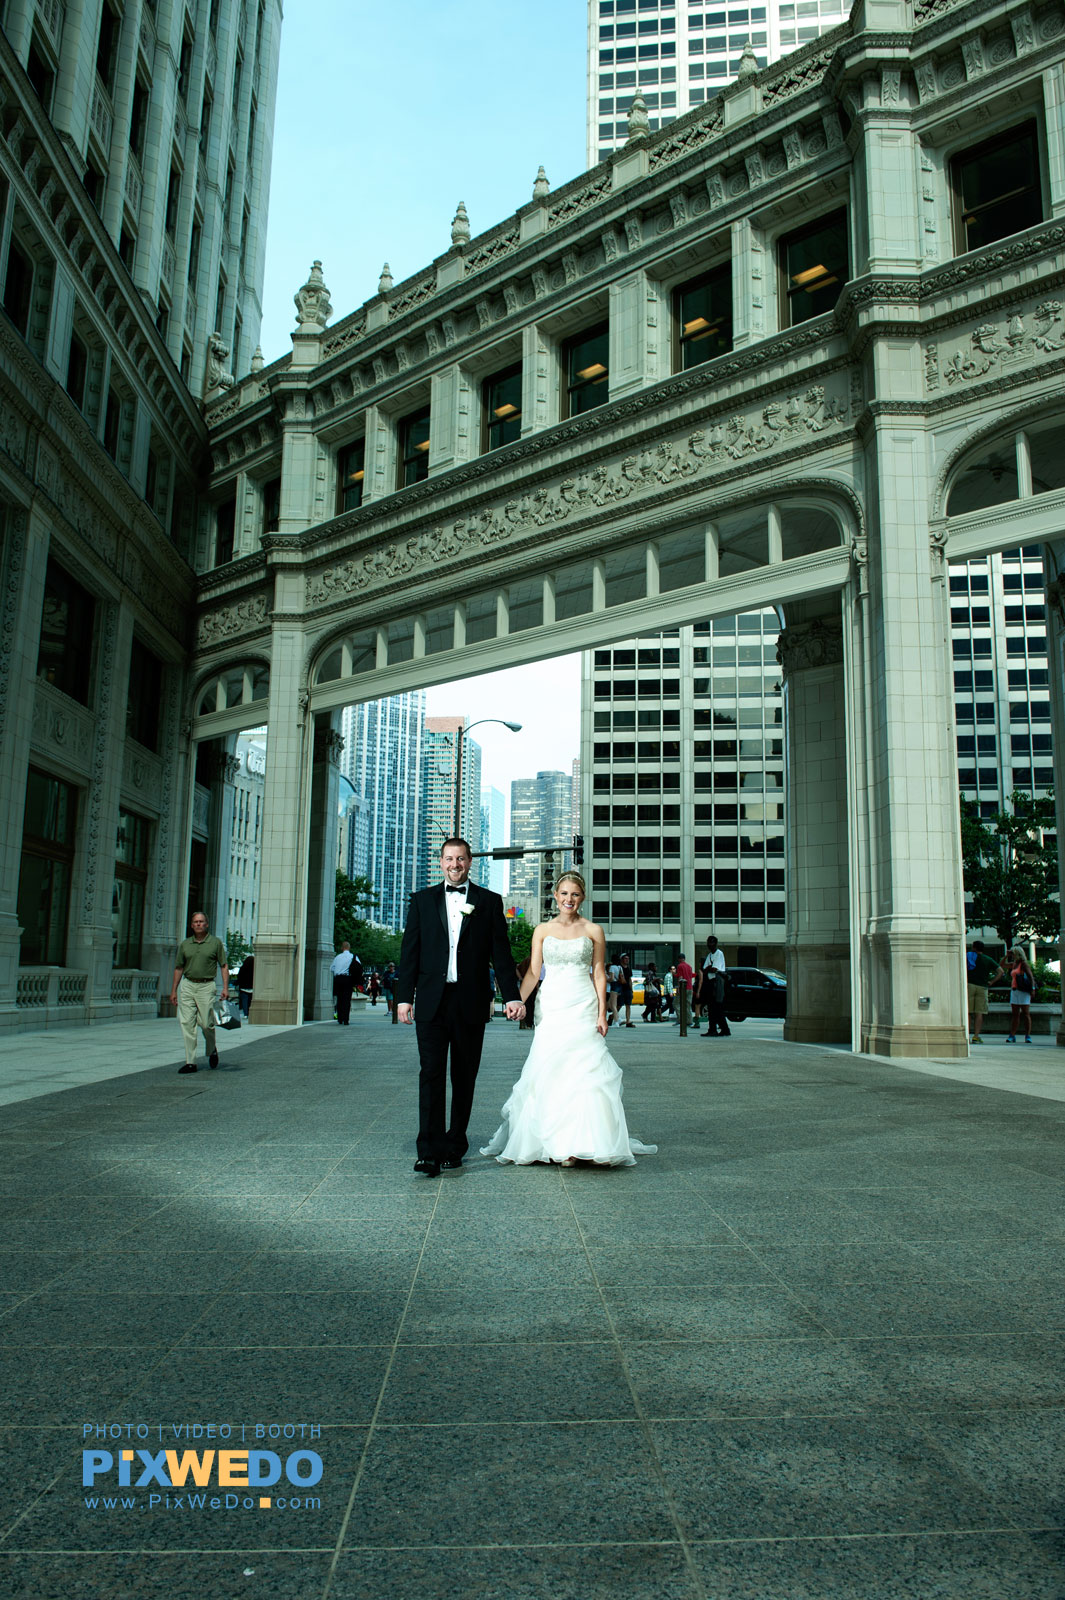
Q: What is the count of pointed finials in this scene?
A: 7